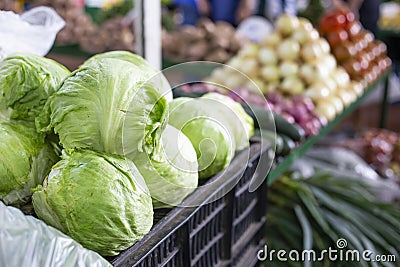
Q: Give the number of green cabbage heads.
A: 7